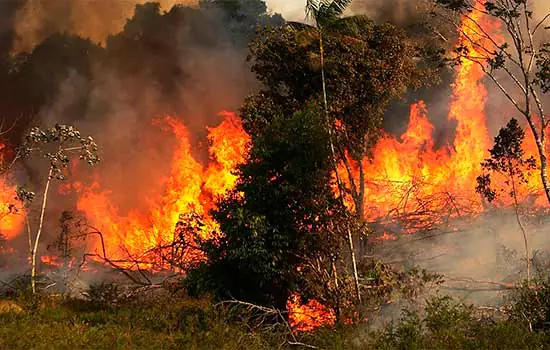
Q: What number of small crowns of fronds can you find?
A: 1